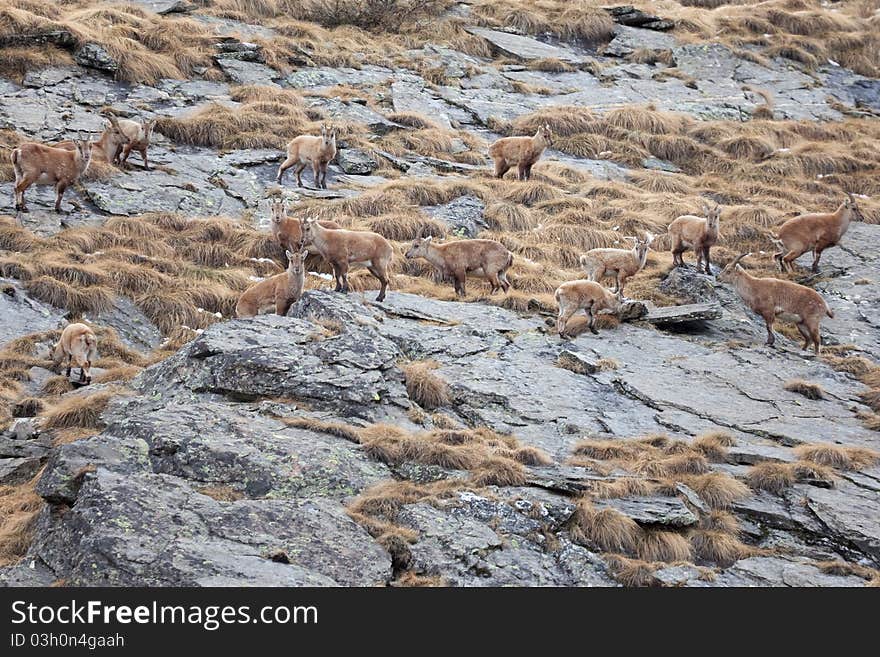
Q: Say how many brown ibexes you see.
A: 15